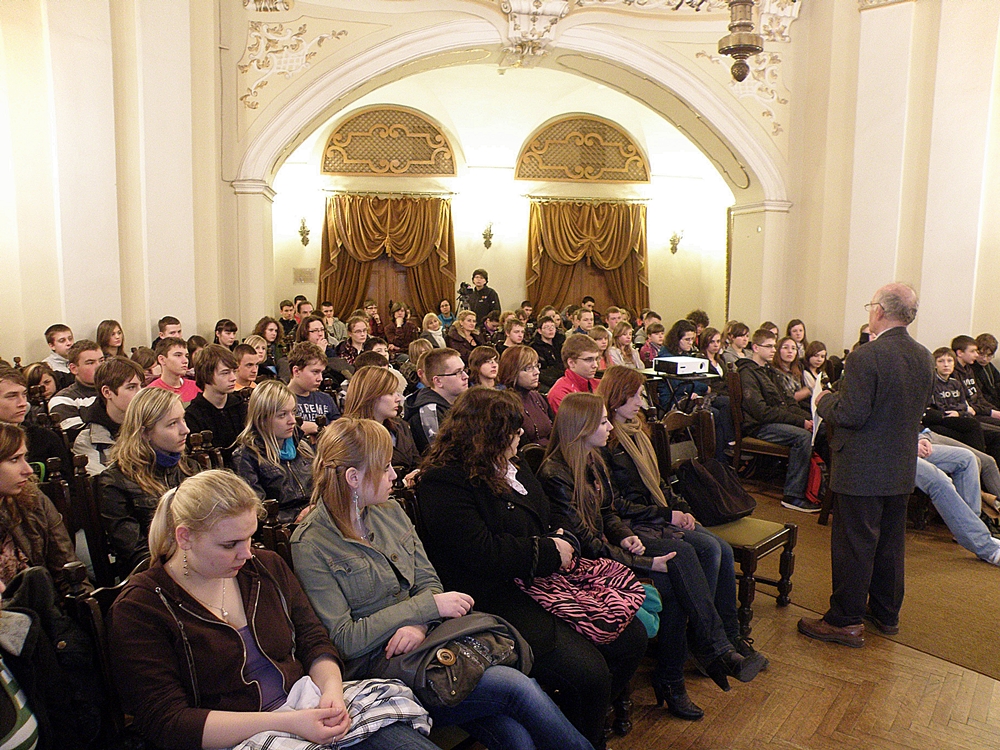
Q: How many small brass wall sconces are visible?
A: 3